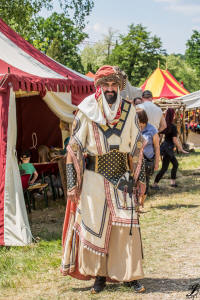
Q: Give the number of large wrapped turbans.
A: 1